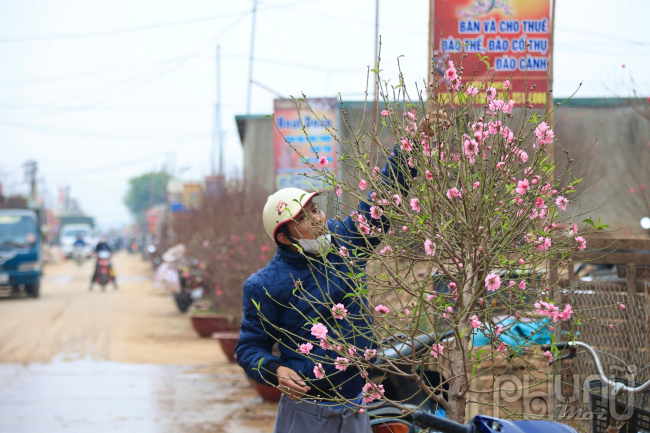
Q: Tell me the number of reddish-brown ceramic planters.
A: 3